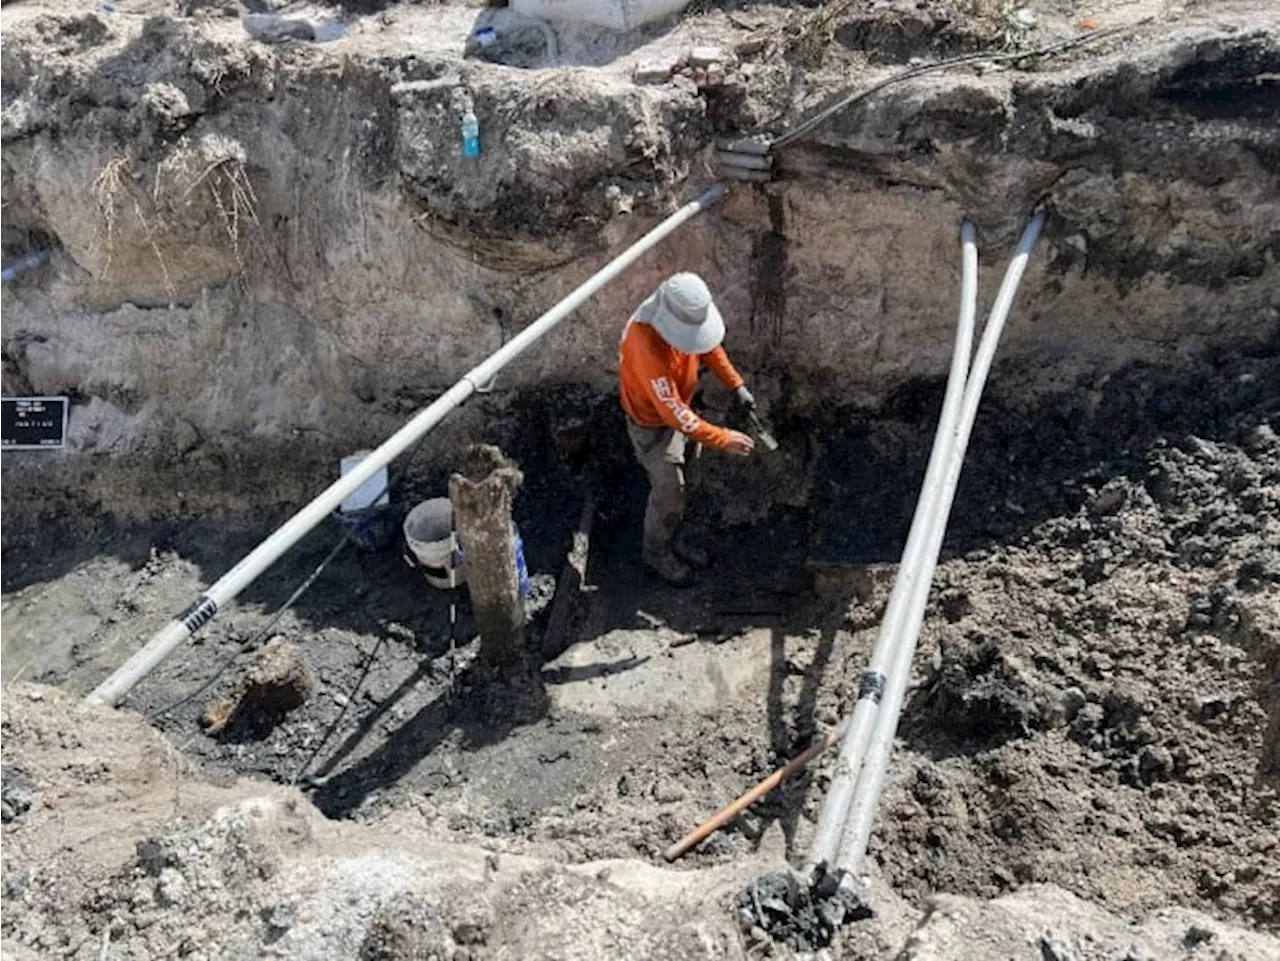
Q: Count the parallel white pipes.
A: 2